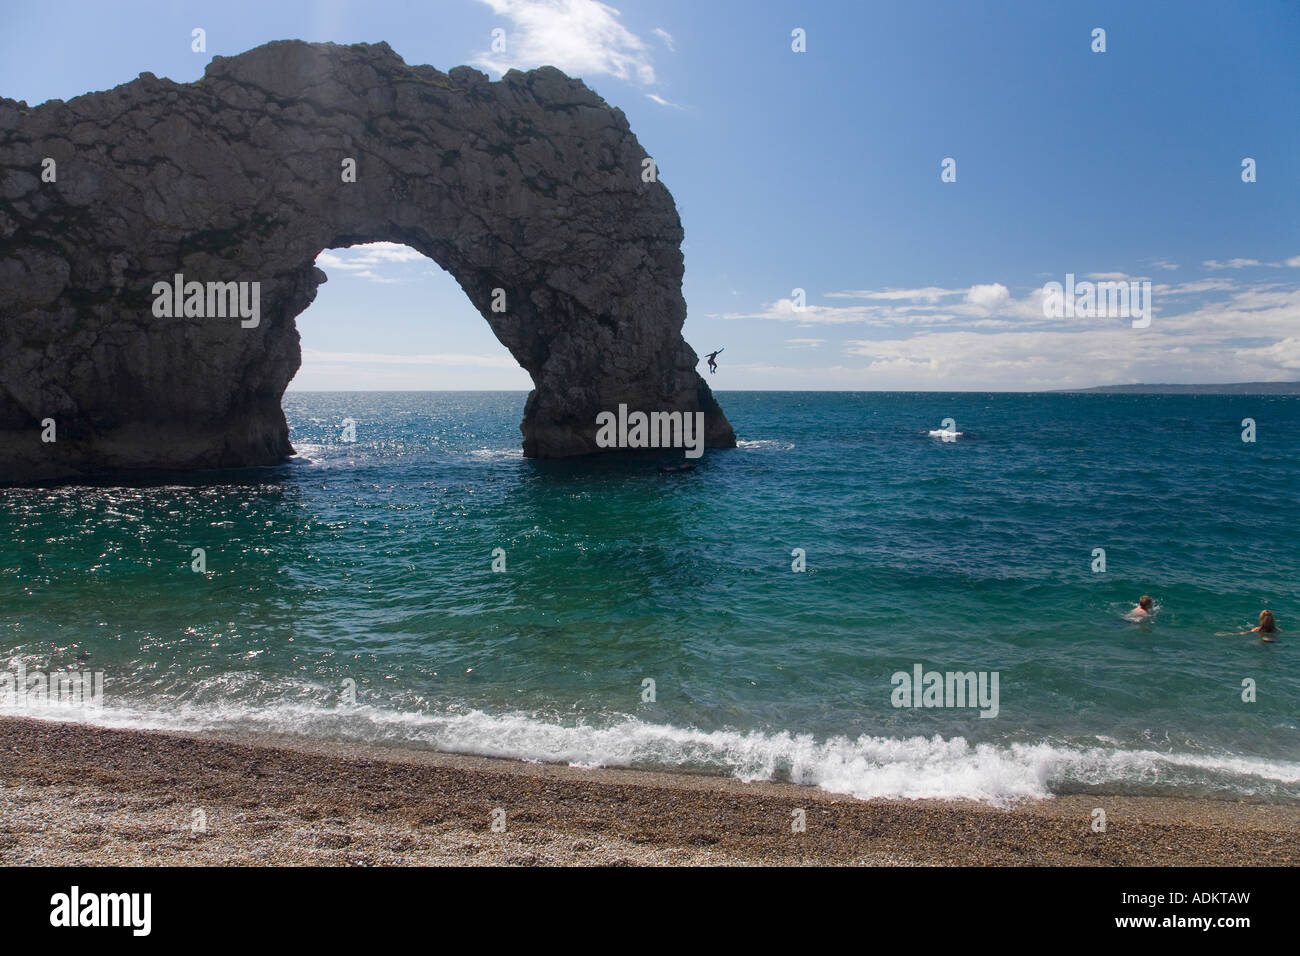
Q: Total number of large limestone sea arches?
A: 1